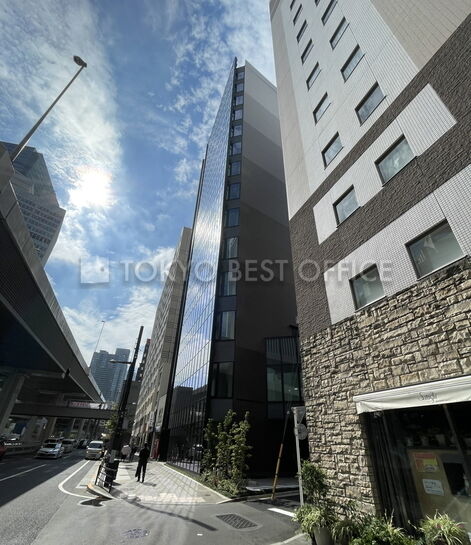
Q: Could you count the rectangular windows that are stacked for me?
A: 13